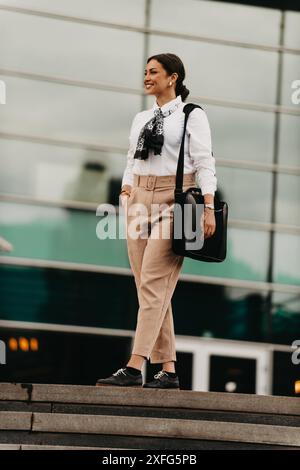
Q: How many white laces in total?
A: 2